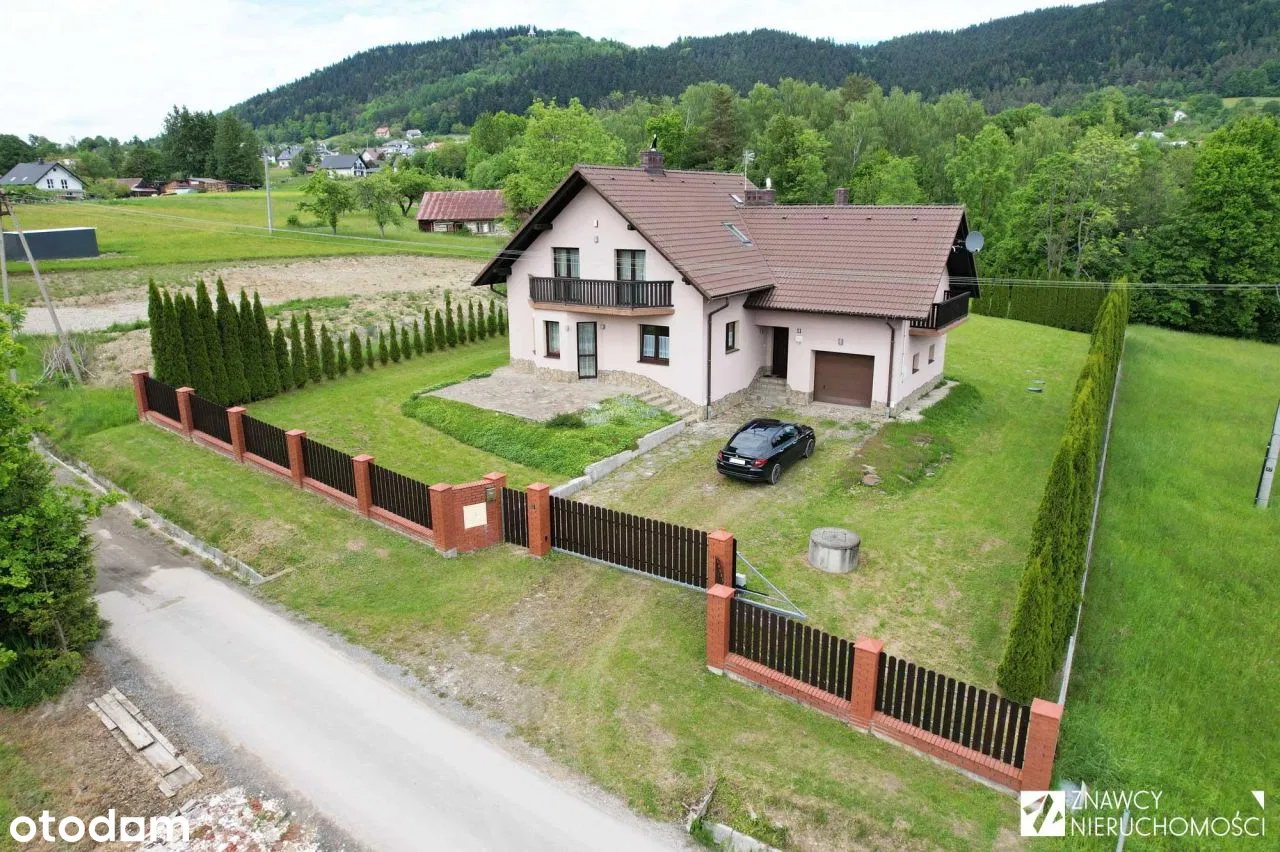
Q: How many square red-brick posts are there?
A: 12